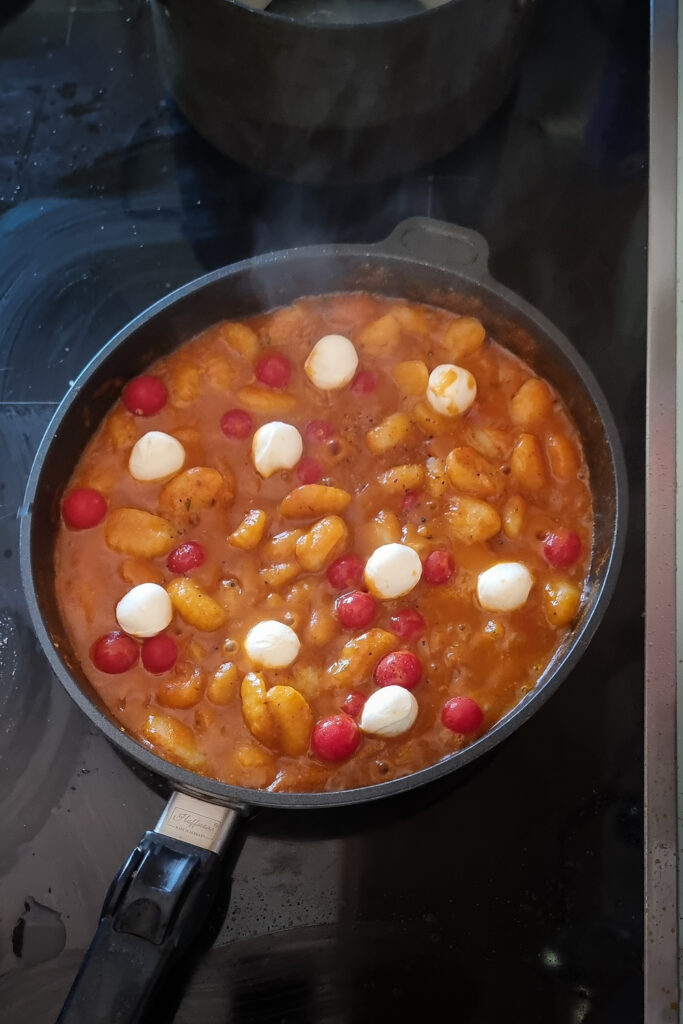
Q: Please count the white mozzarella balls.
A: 9